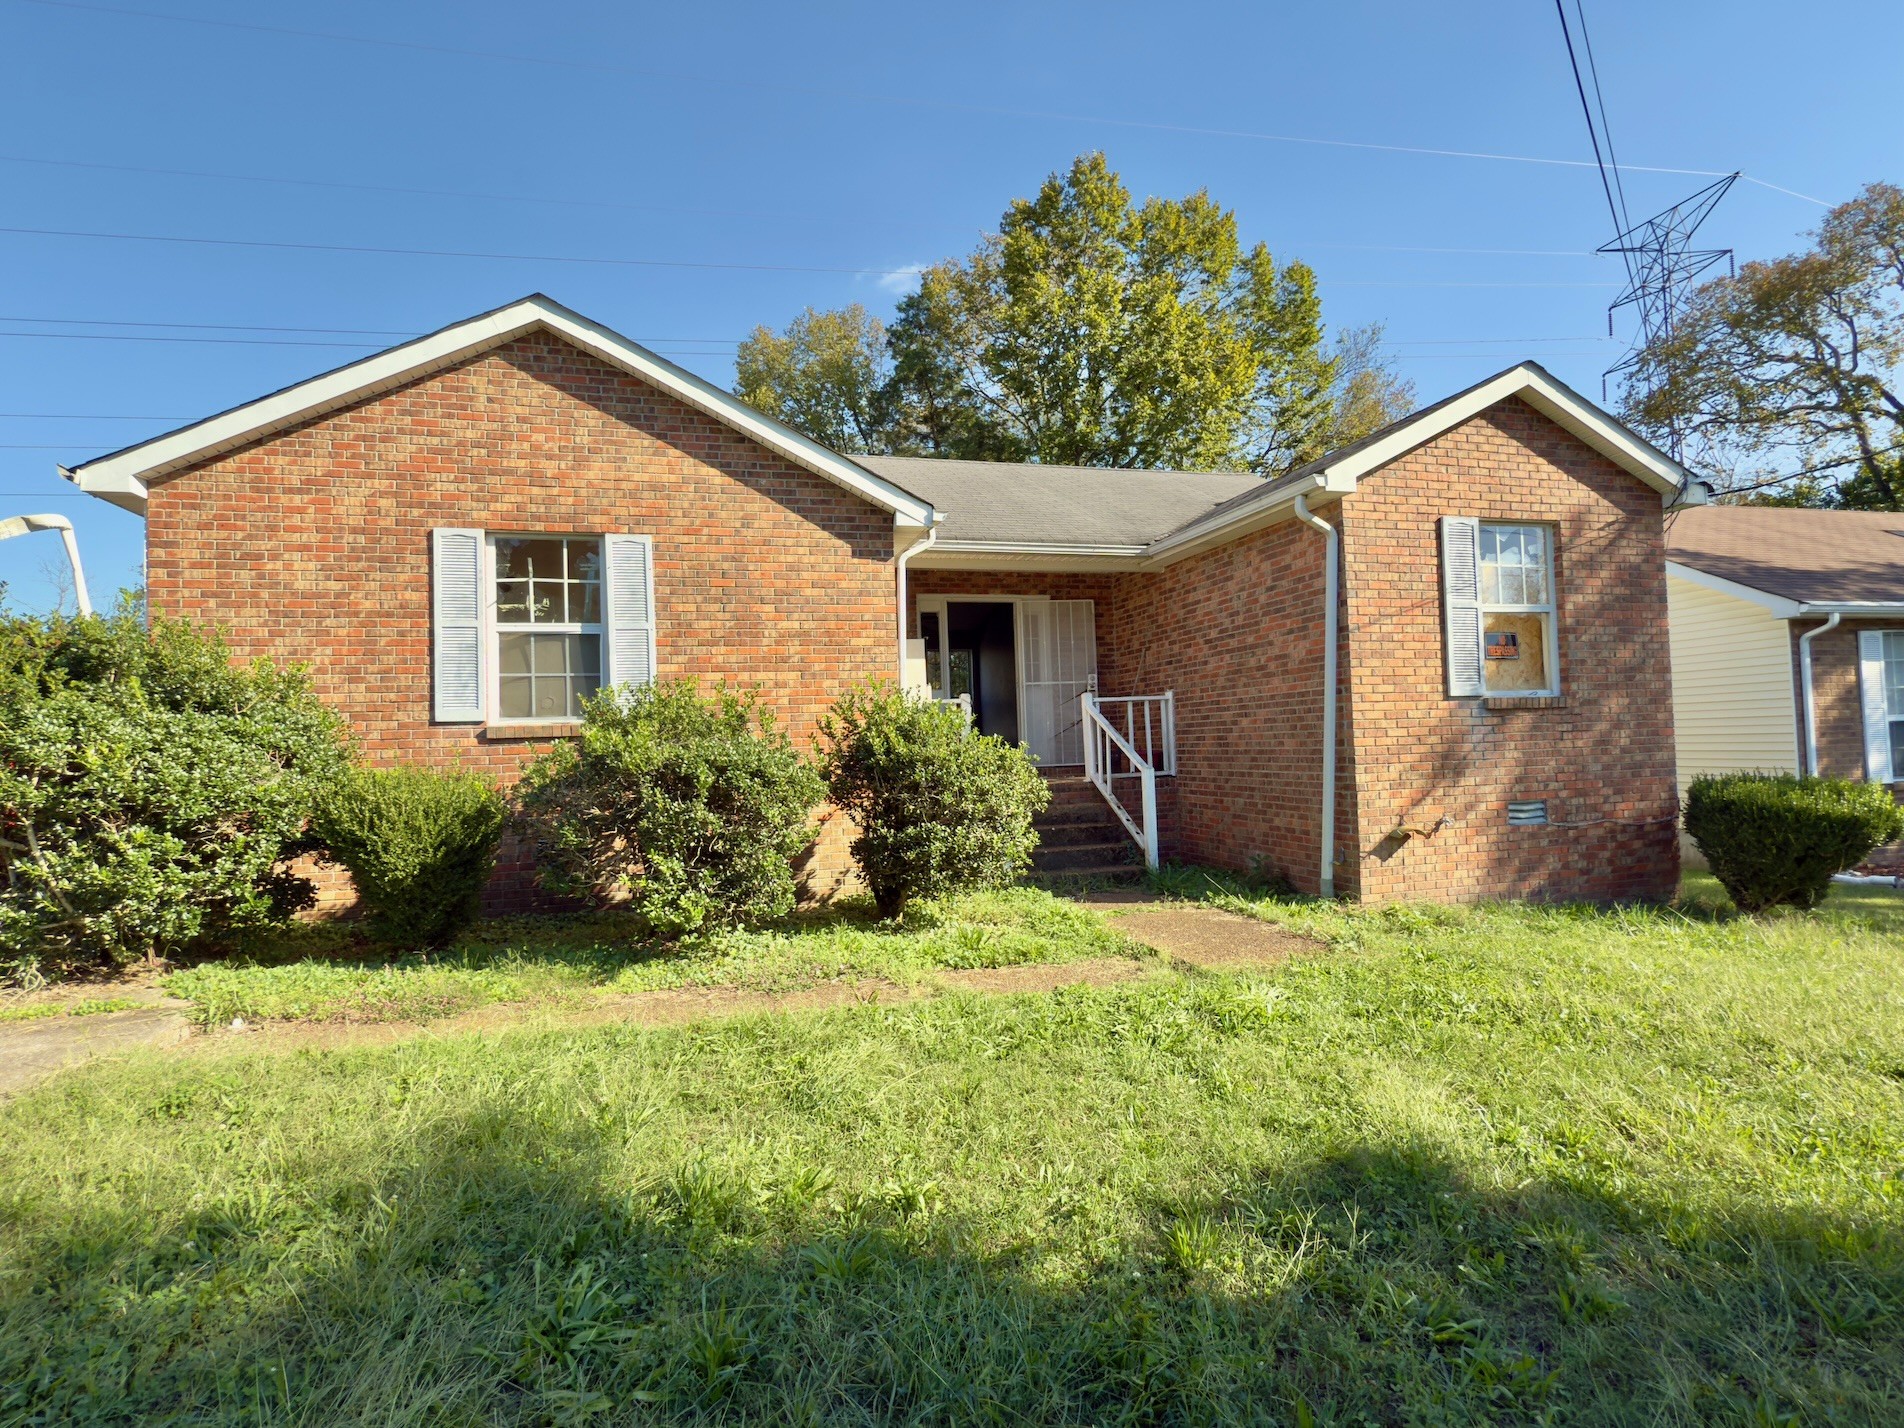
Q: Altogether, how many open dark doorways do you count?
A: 1